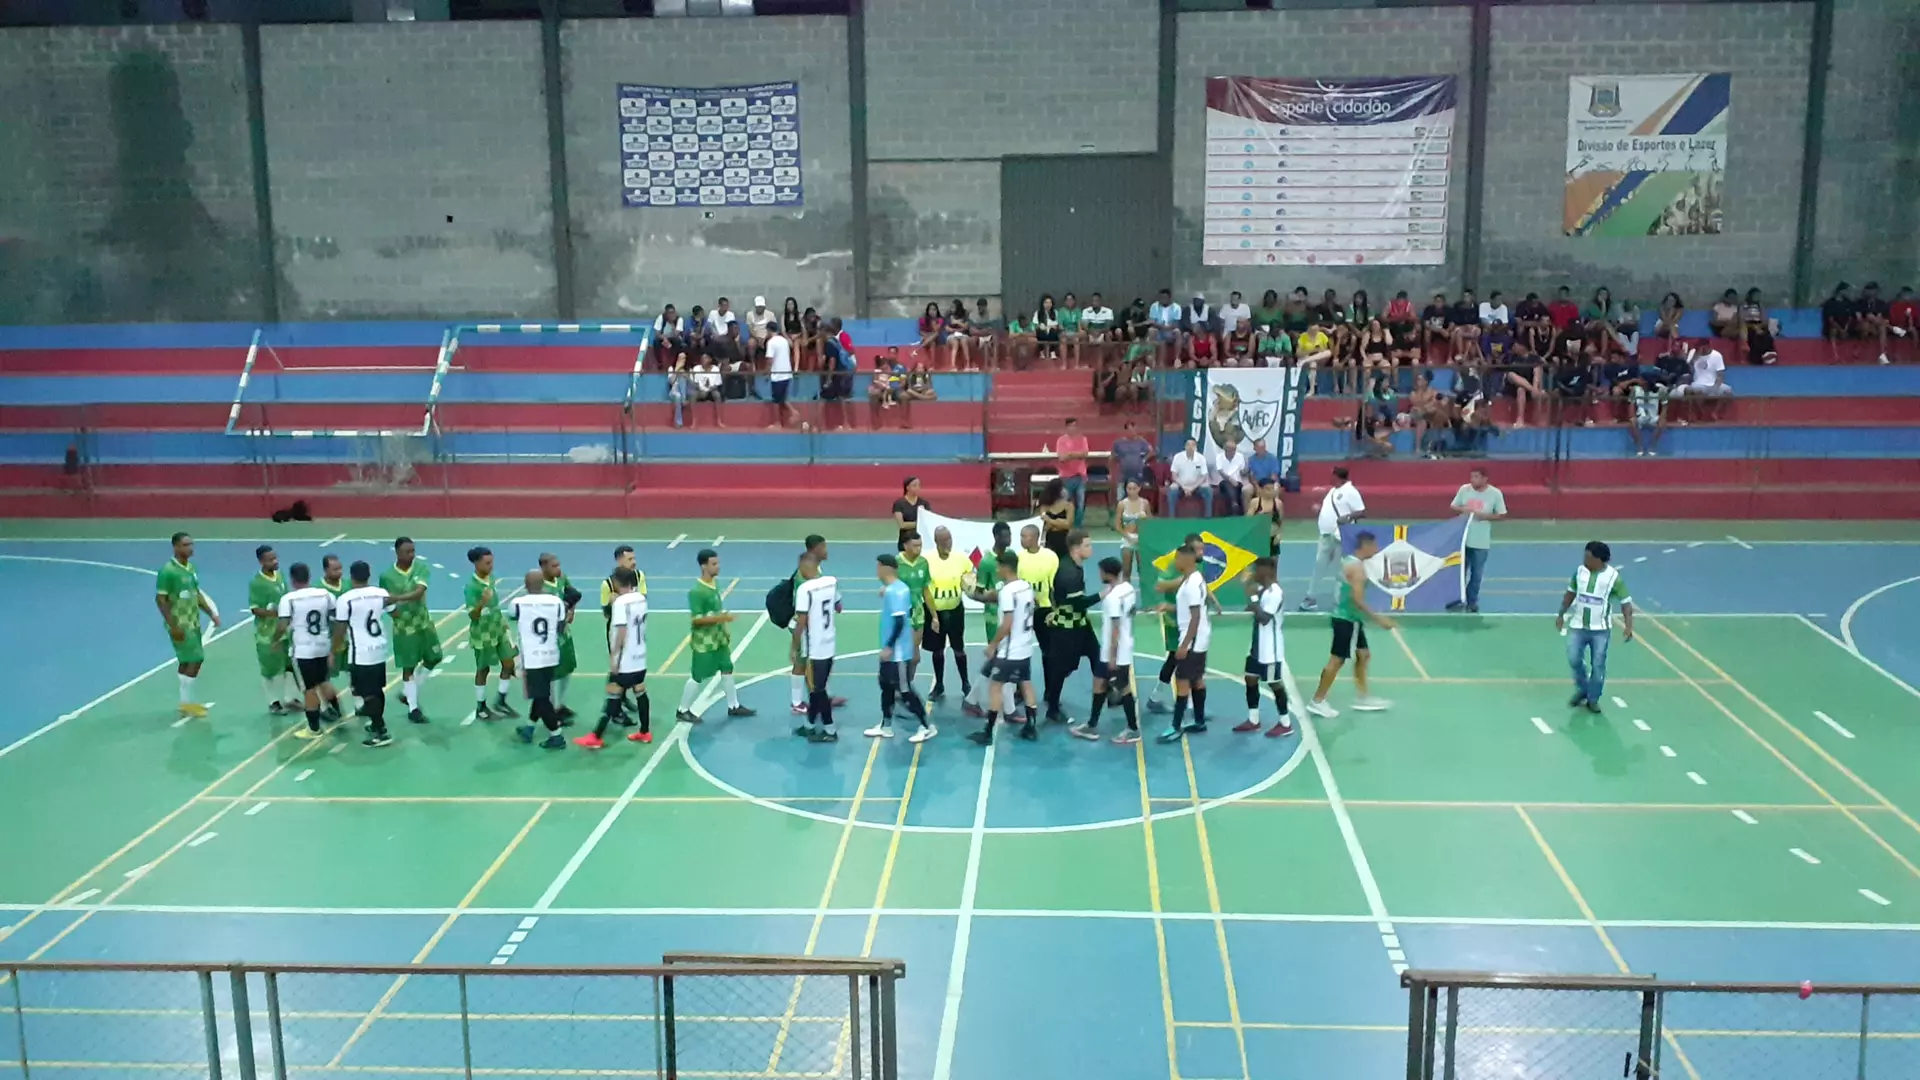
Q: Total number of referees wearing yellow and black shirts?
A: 2